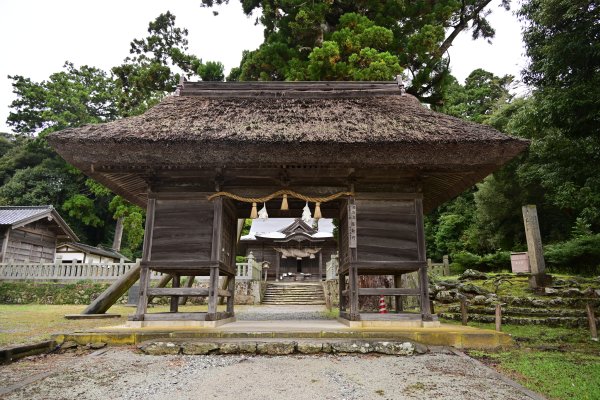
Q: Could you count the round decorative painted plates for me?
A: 0